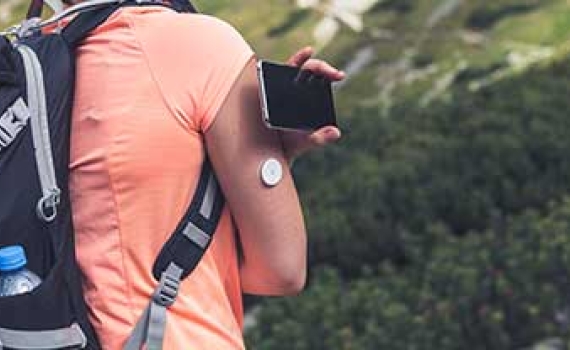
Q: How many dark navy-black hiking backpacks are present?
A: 1